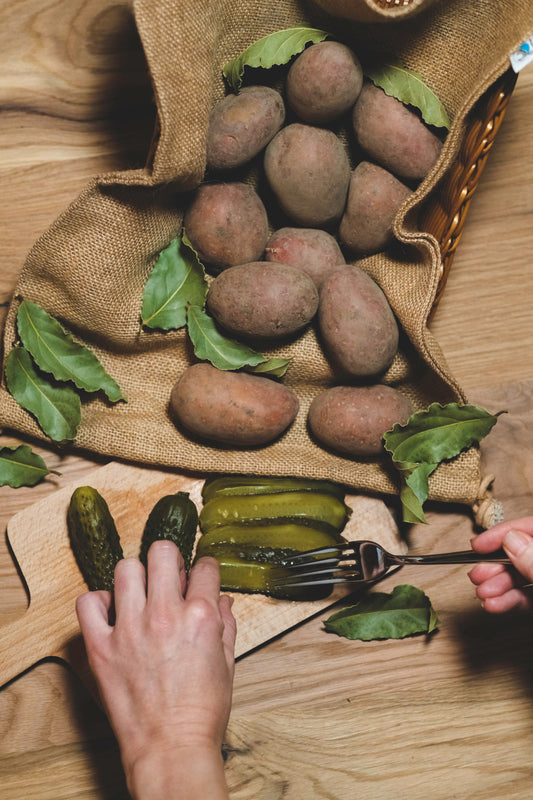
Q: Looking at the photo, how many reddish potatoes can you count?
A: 11